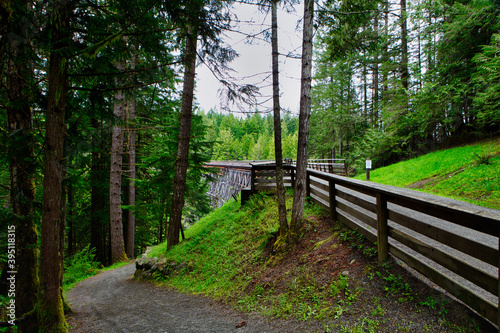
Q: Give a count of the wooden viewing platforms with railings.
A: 1